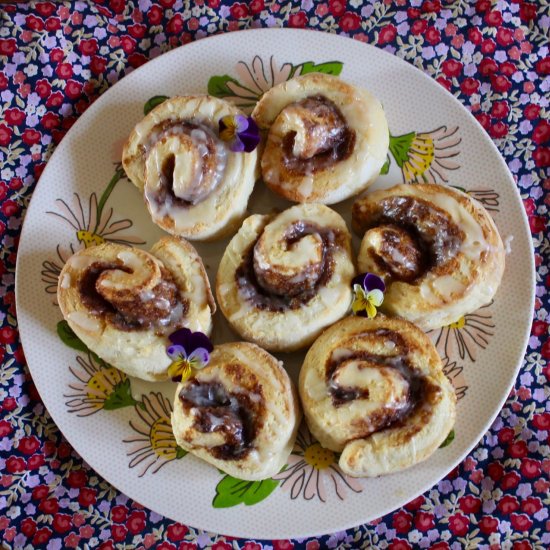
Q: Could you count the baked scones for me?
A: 7